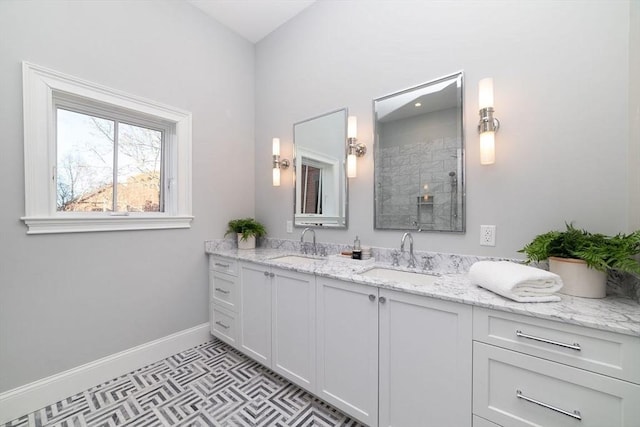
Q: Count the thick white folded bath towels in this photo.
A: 1